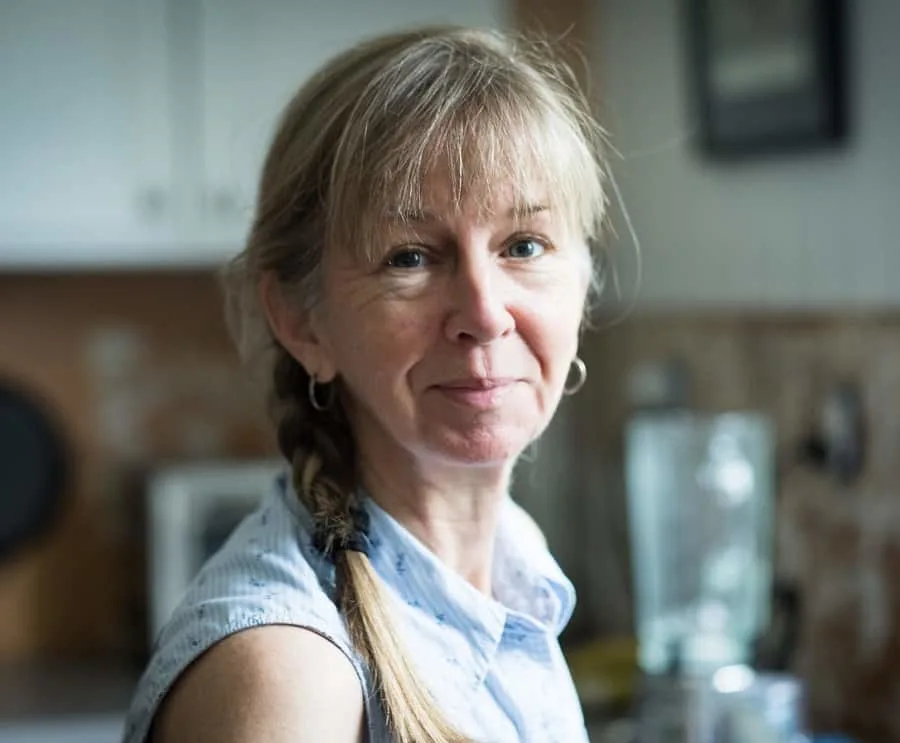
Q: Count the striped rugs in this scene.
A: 0